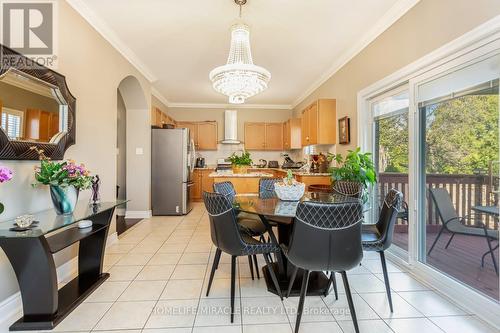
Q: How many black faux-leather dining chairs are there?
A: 6